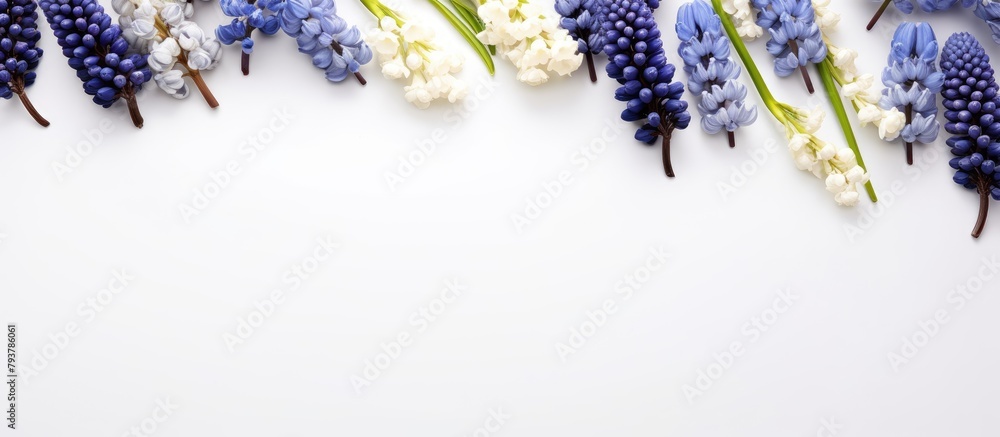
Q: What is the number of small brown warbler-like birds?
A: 0